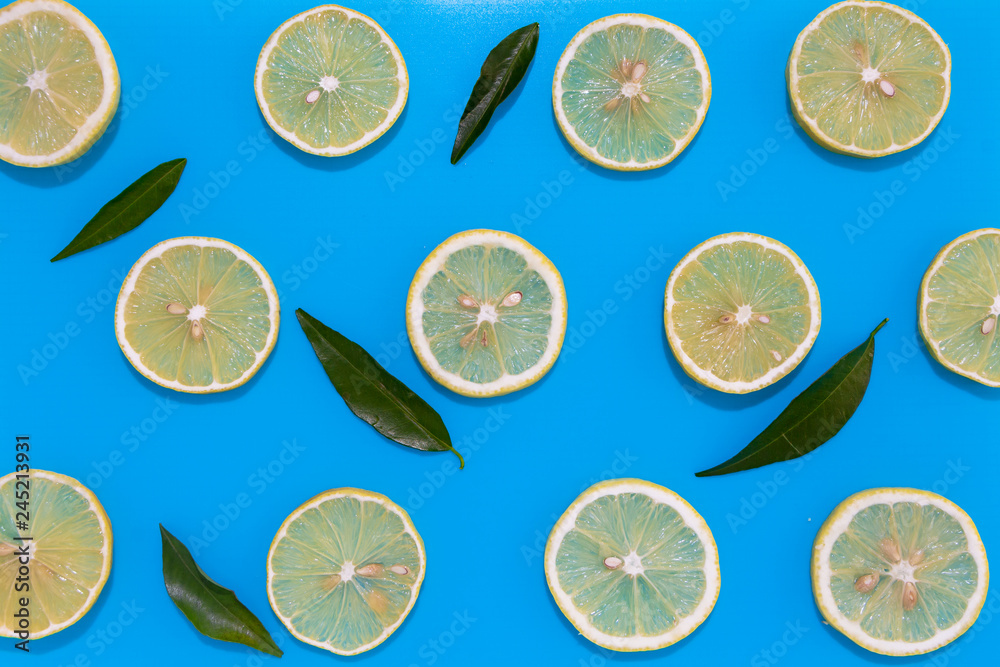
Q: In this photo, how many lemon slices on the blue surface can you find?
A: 12